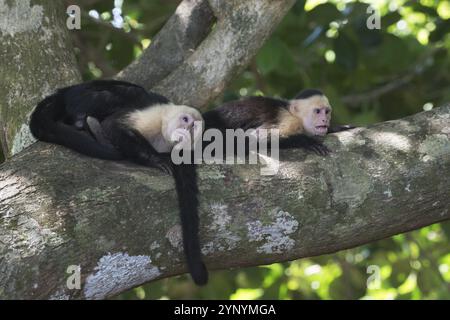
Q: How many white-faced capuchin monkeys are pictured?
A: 2